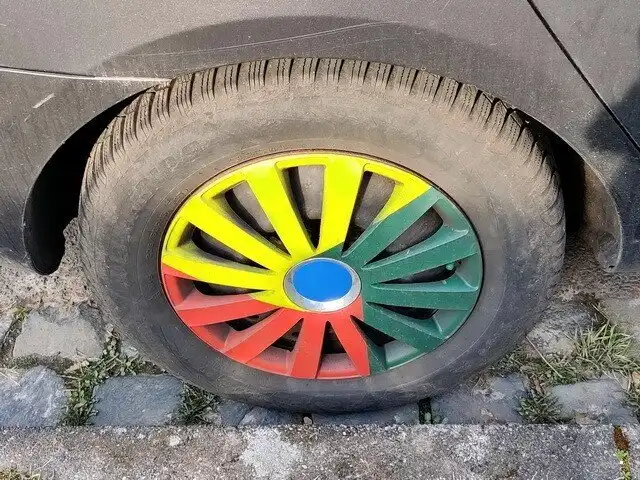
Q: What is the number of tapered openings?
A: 12